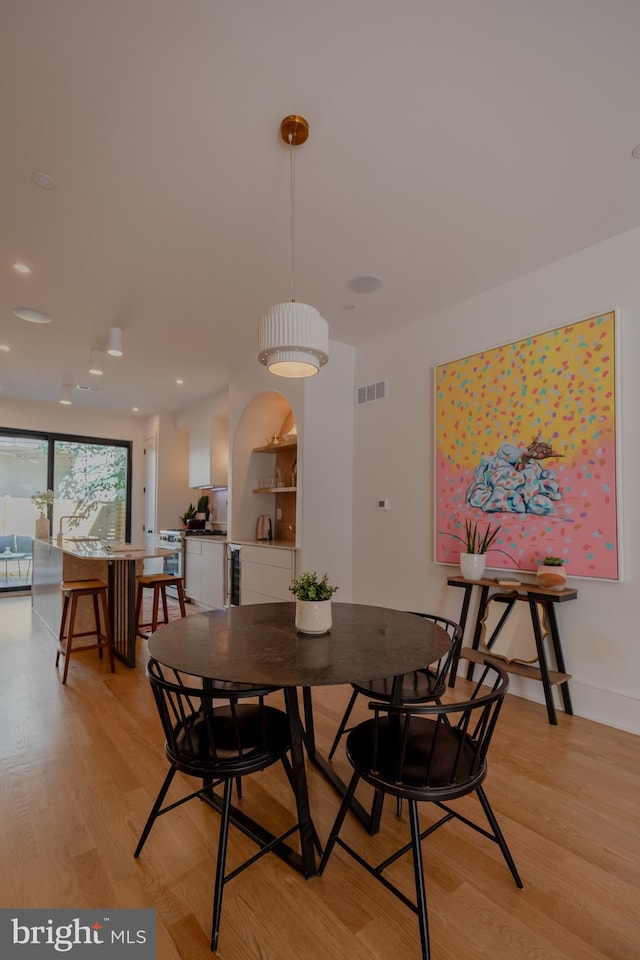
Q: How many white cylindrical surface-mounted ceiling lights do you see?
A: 3